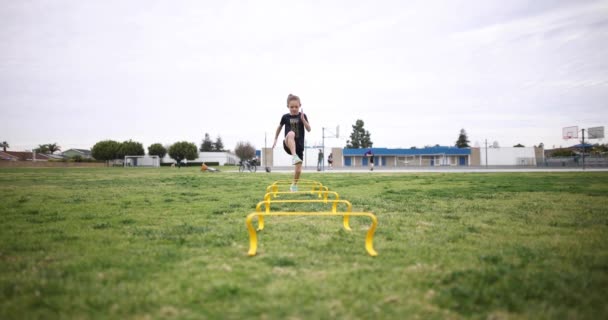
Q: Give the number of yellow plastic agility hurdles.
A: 6